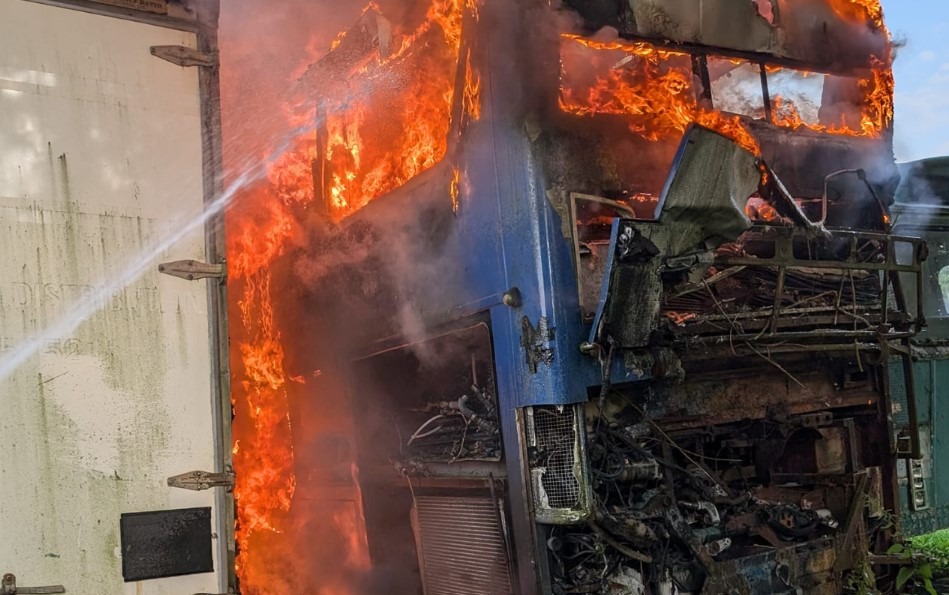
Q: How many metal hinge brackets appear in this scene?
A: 3